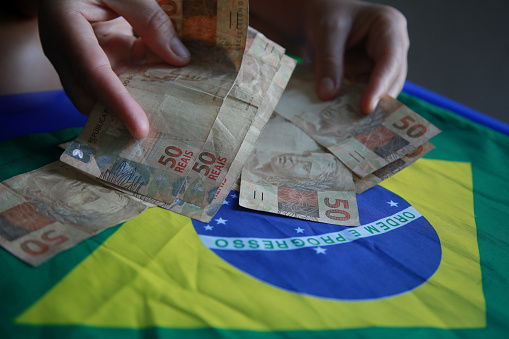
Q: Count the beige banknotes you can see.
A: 7